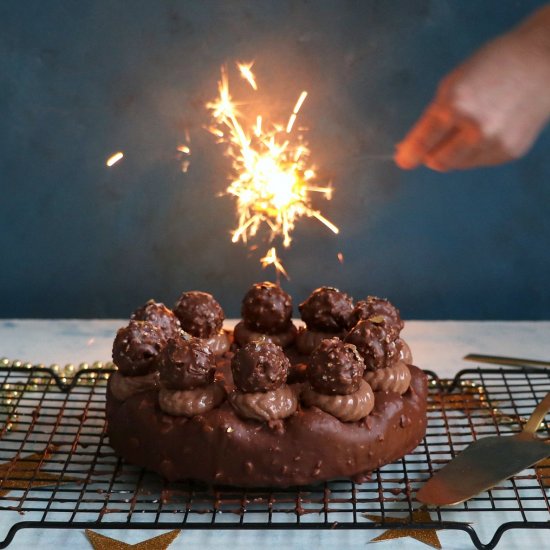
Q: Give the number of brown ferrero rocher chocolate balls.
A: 10